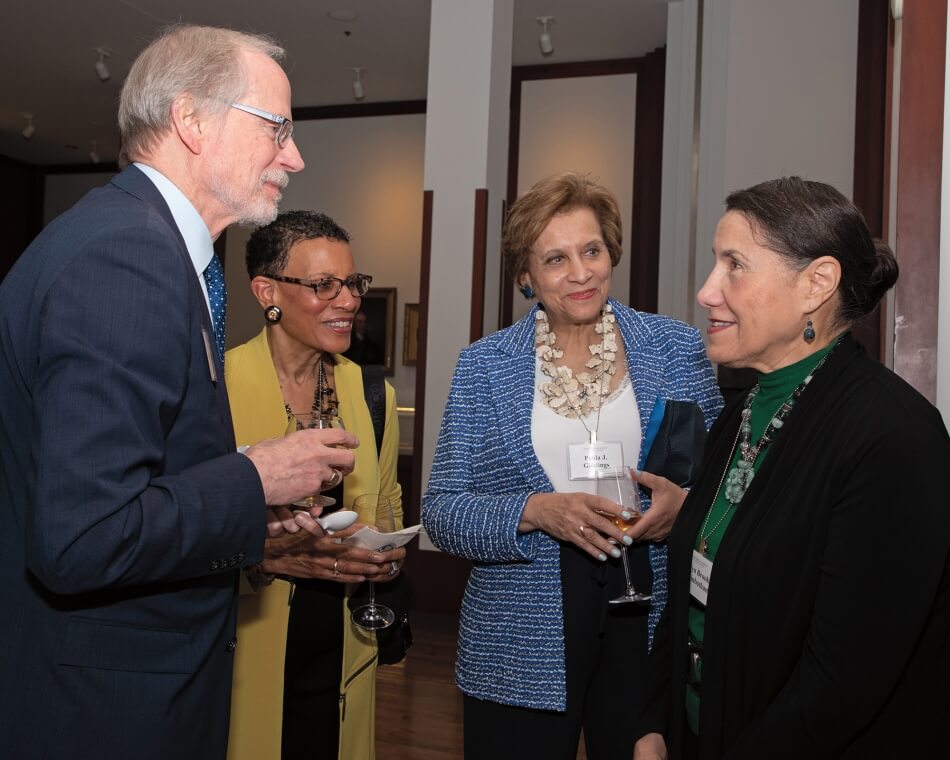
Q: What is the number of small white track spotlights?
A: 5